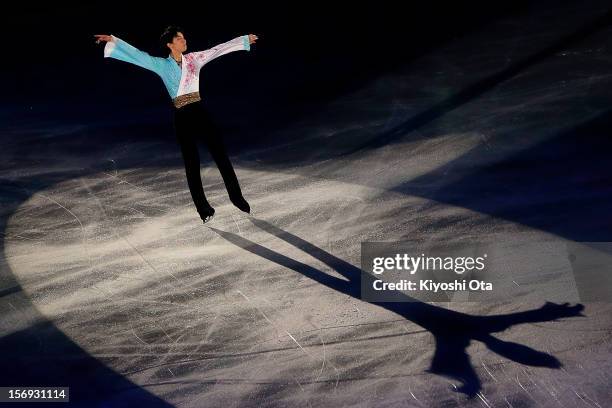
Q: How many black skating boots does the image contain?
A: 2